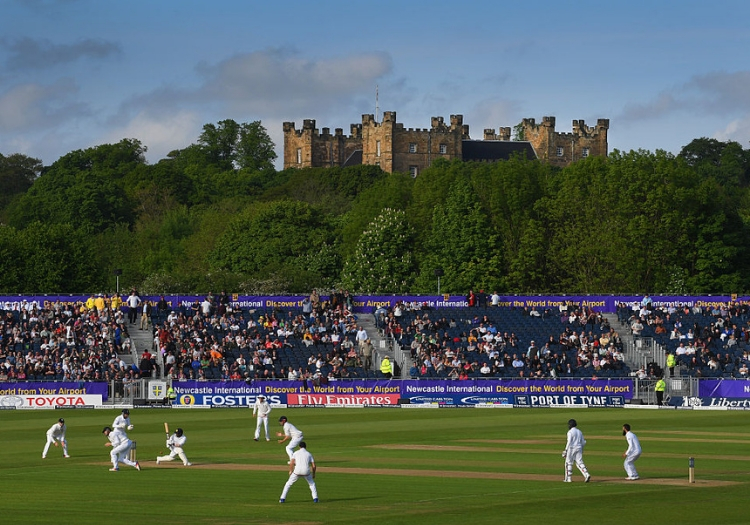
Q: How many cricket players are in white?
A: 9